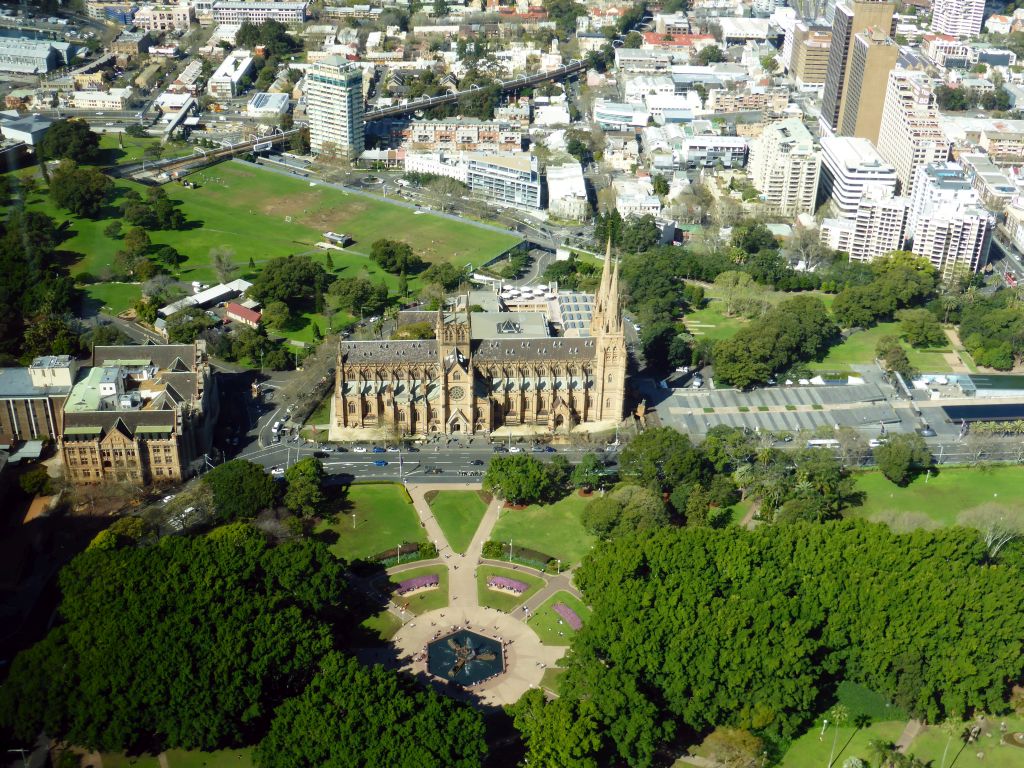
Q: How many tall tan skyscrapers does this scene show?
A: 2